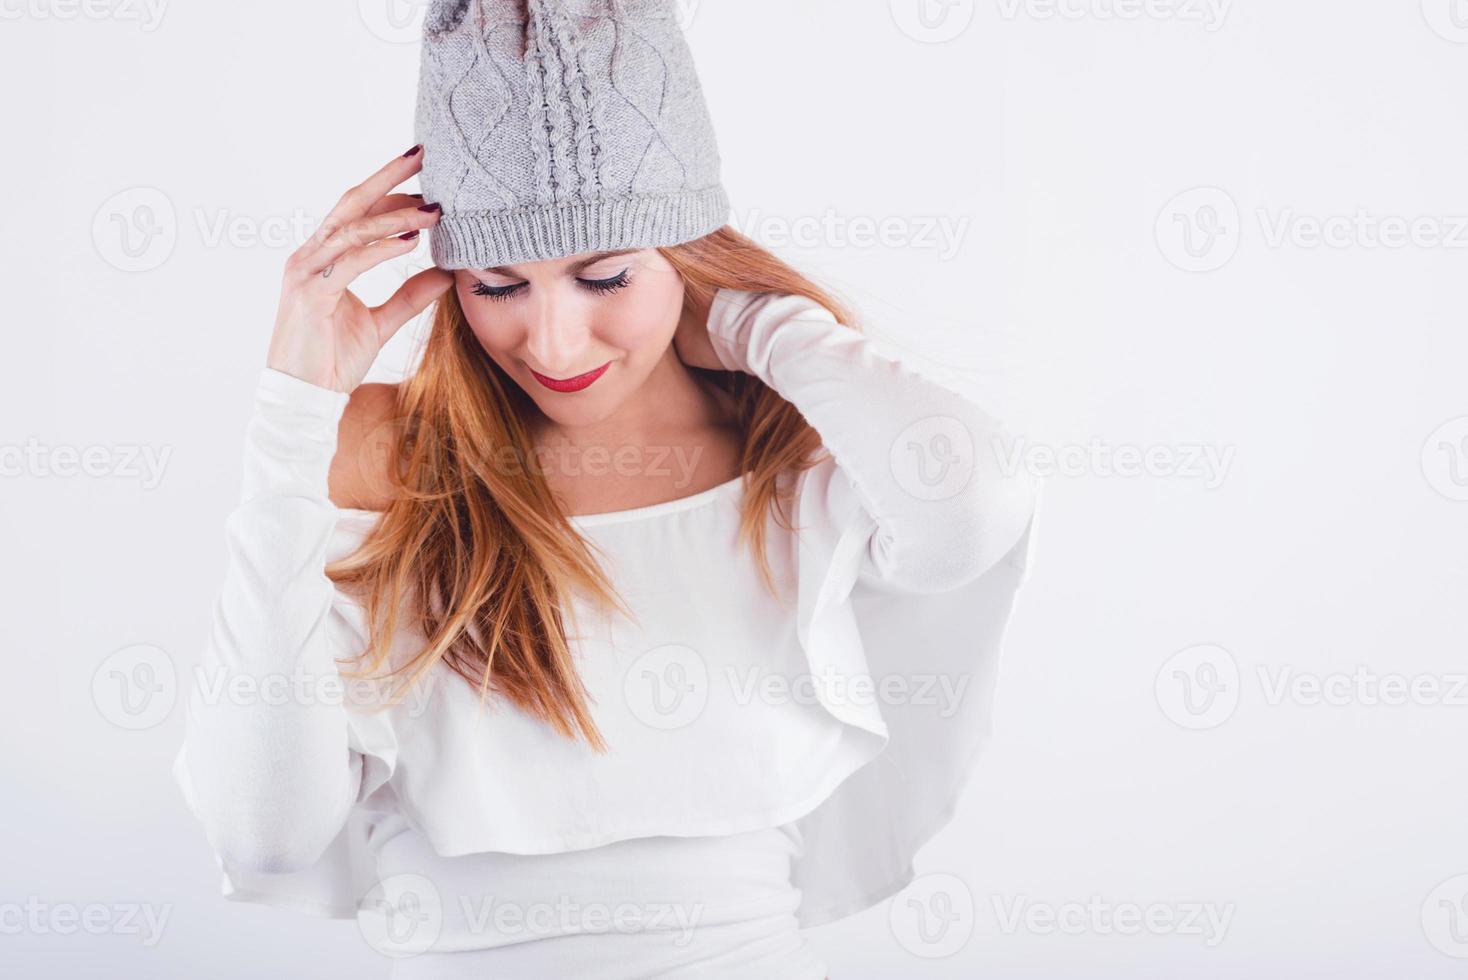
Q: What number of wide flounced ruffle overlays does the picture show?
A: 1